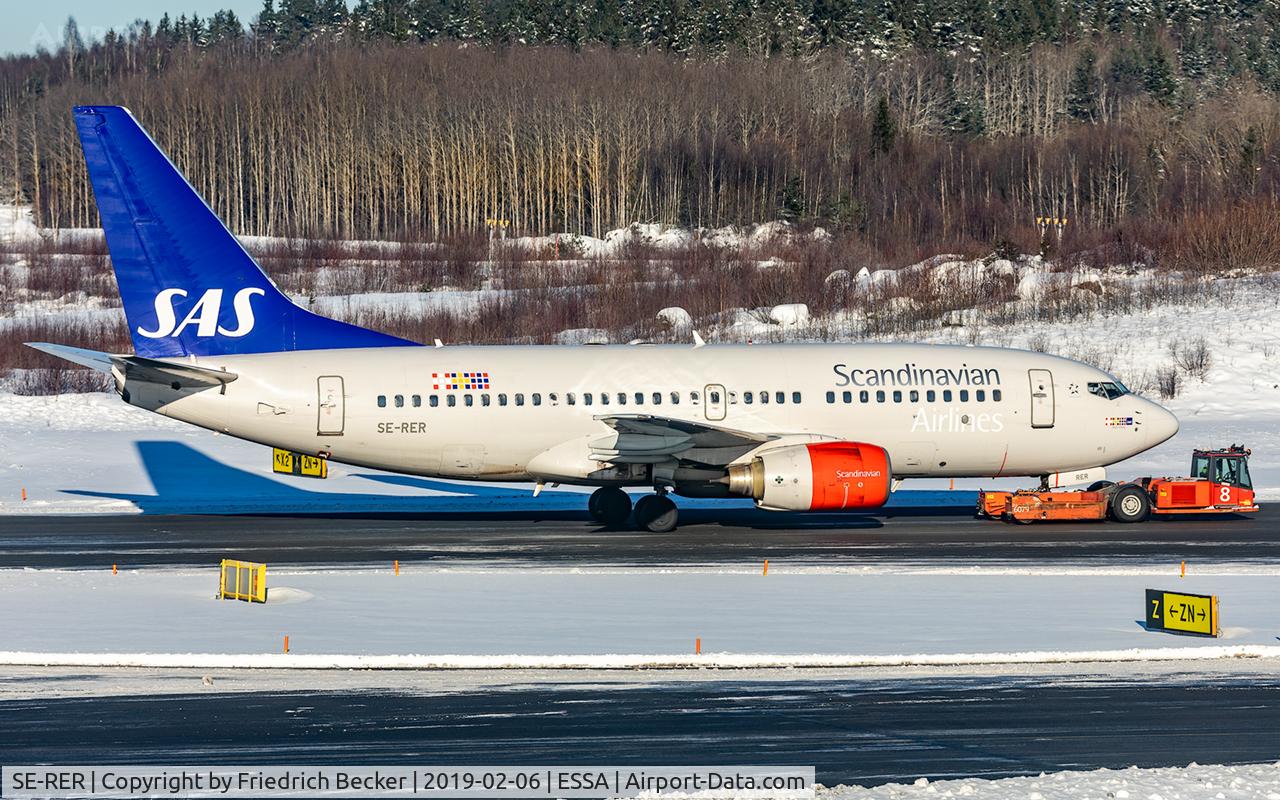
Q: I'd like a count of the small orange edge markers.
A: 8